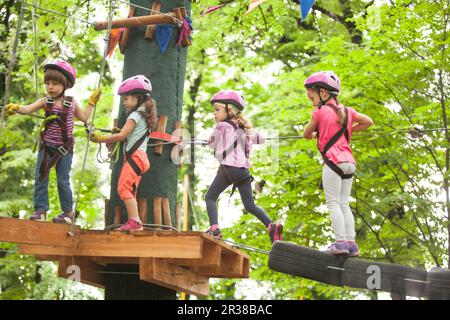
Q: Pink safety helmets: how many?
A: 4